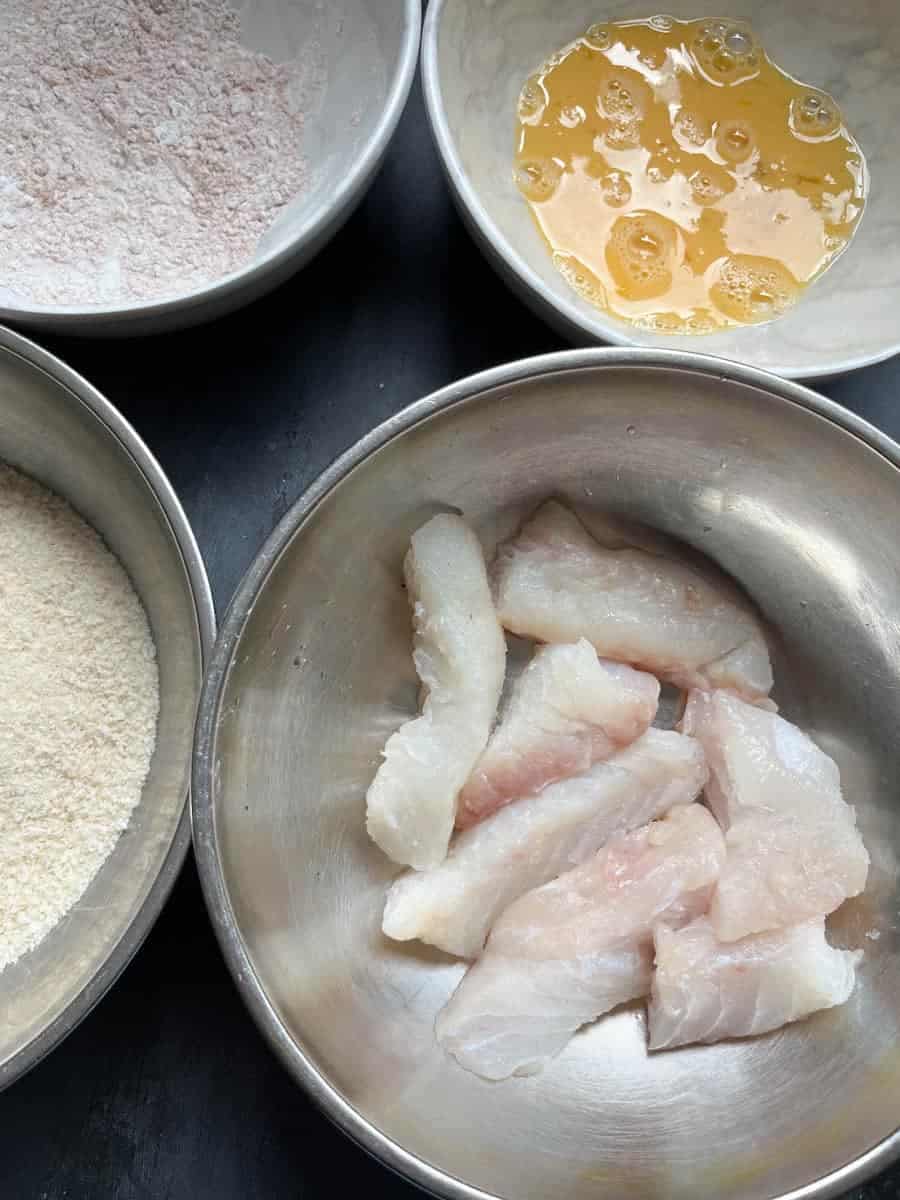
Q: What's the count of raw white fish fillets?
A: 7